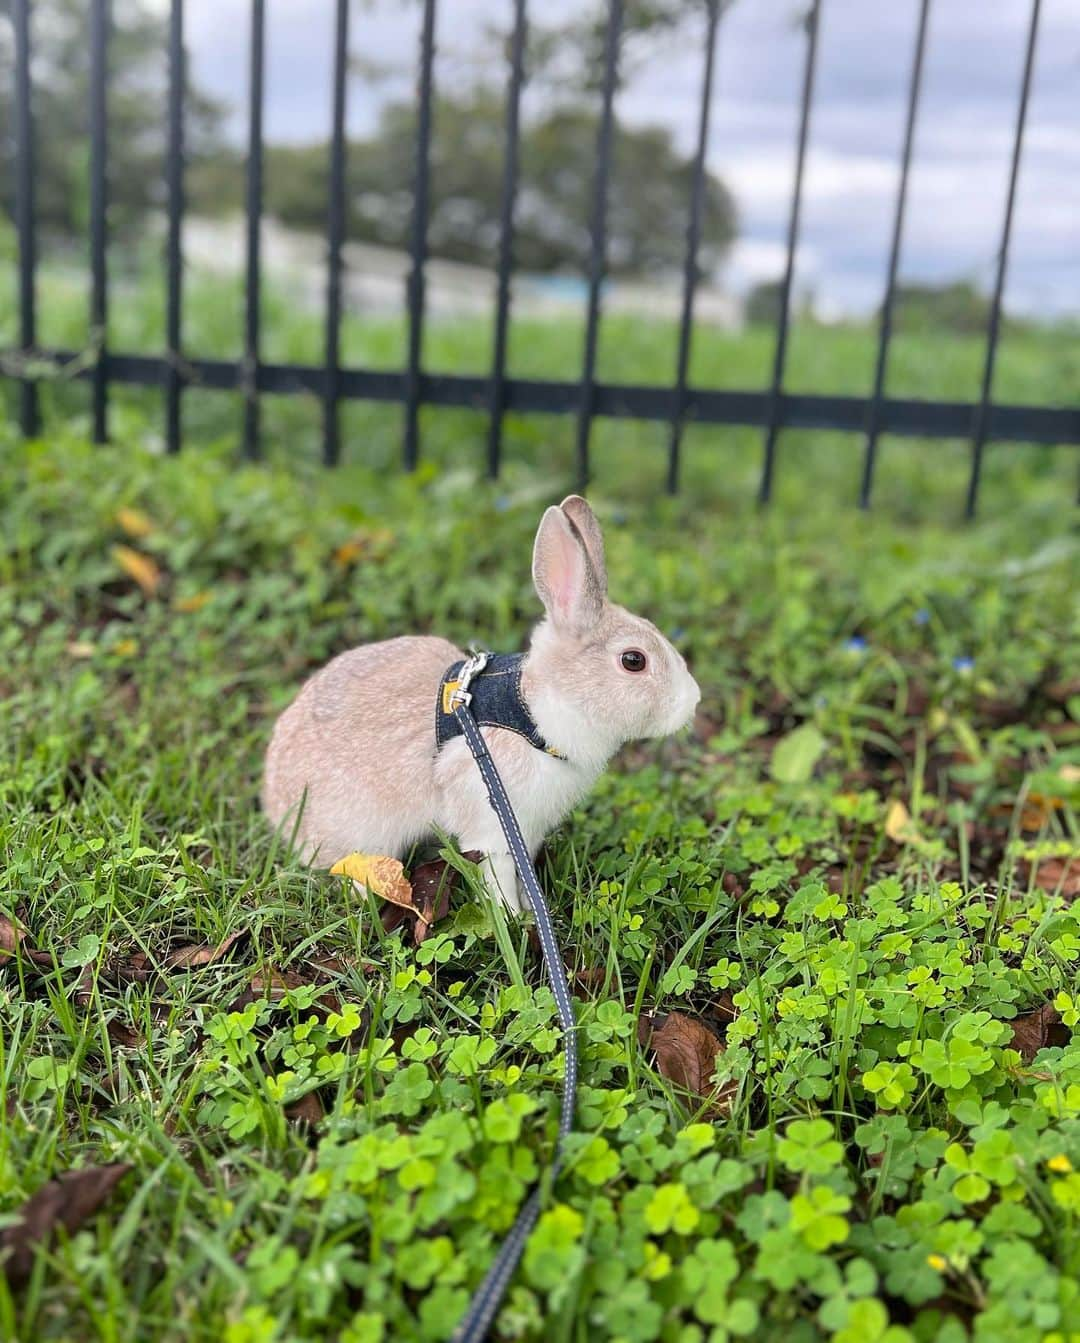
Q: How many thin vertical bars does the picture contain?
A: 12